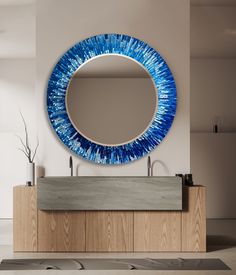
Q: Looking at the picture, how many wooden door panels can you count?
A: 5